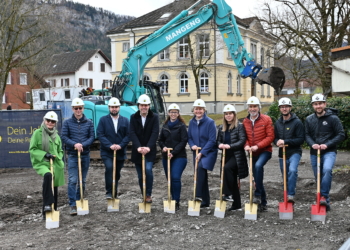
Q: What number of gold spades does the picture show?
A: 8